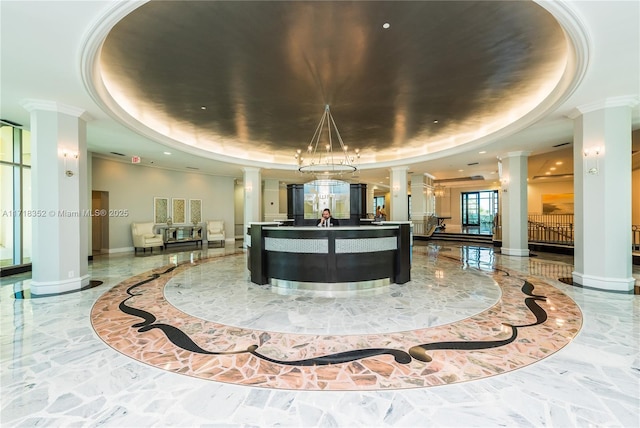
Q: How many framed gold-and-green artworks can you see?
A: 3